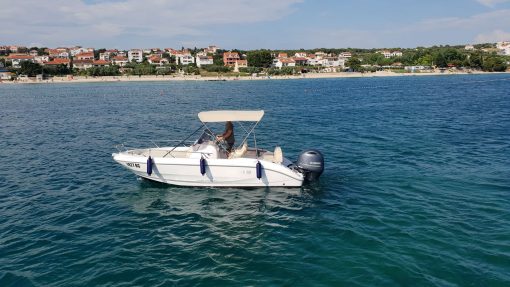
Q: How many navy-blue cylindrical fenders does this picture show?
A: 3